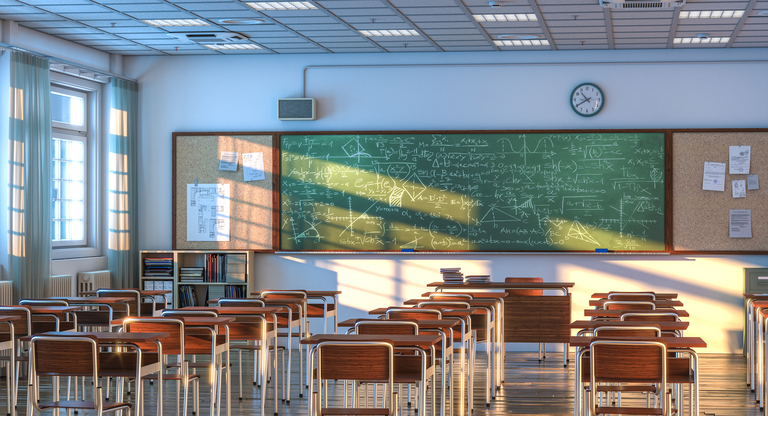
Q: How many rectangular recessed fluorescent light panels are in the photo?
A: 8